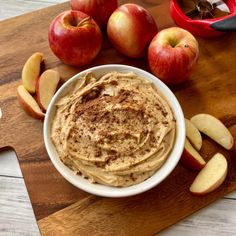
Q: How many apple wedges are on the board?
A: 7